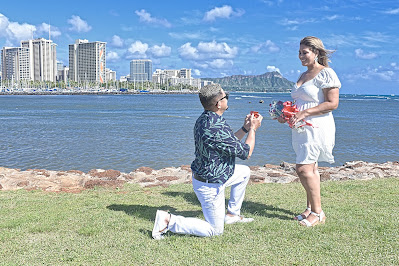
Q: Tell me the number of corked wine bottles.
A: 0